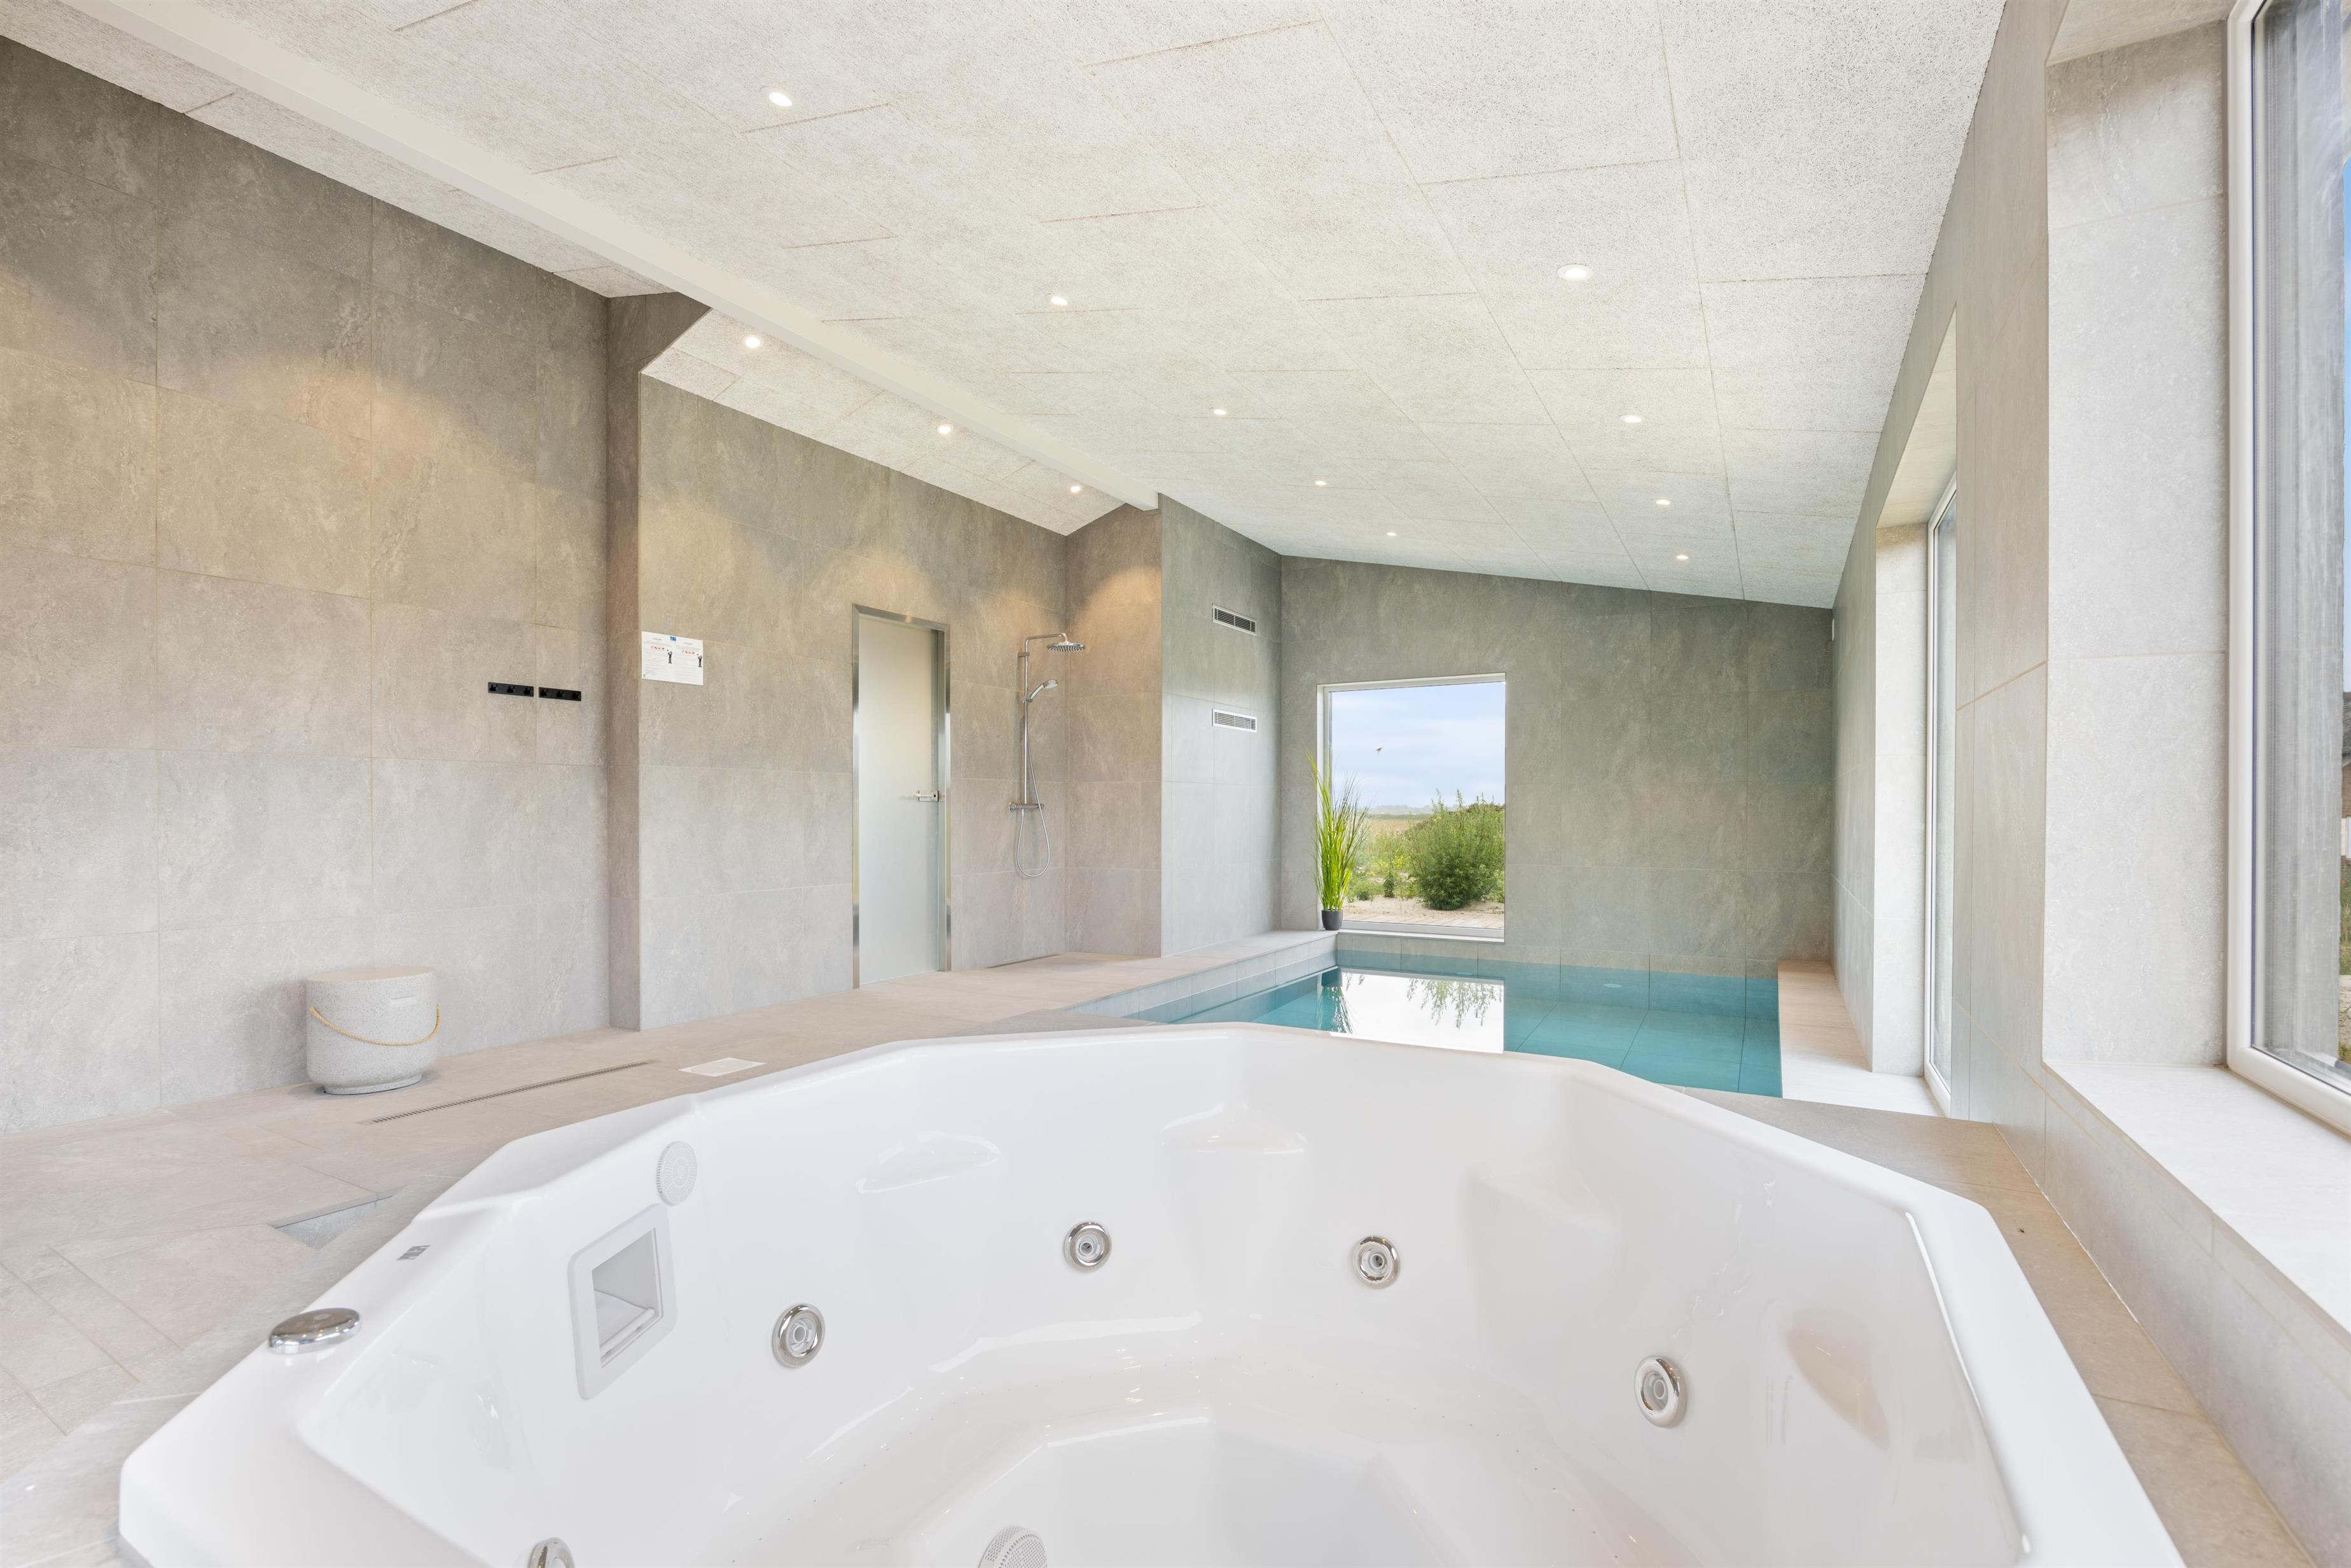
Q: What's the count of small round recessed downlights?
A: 12